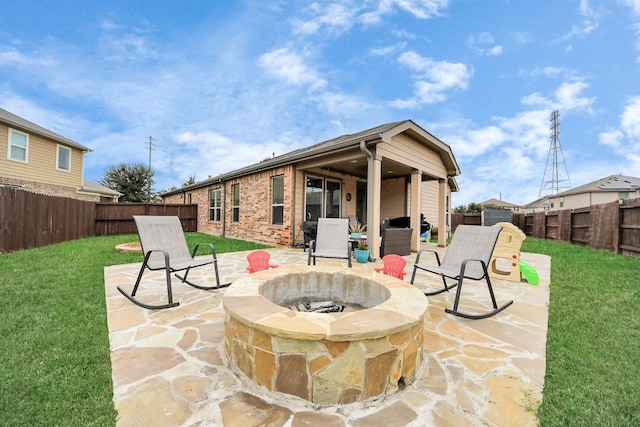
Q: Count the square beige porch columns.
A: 3